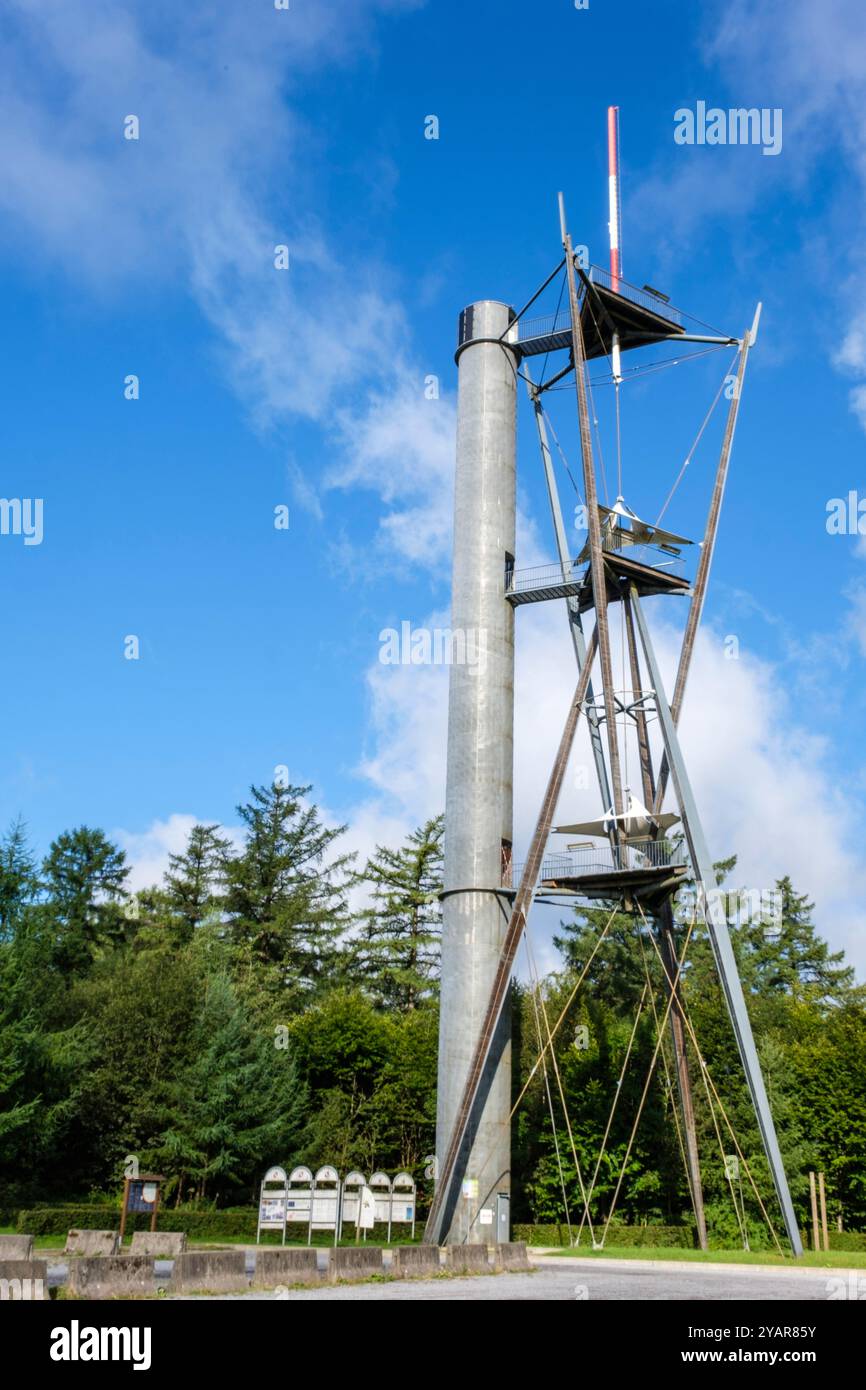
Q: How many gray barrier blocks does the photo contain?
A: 11